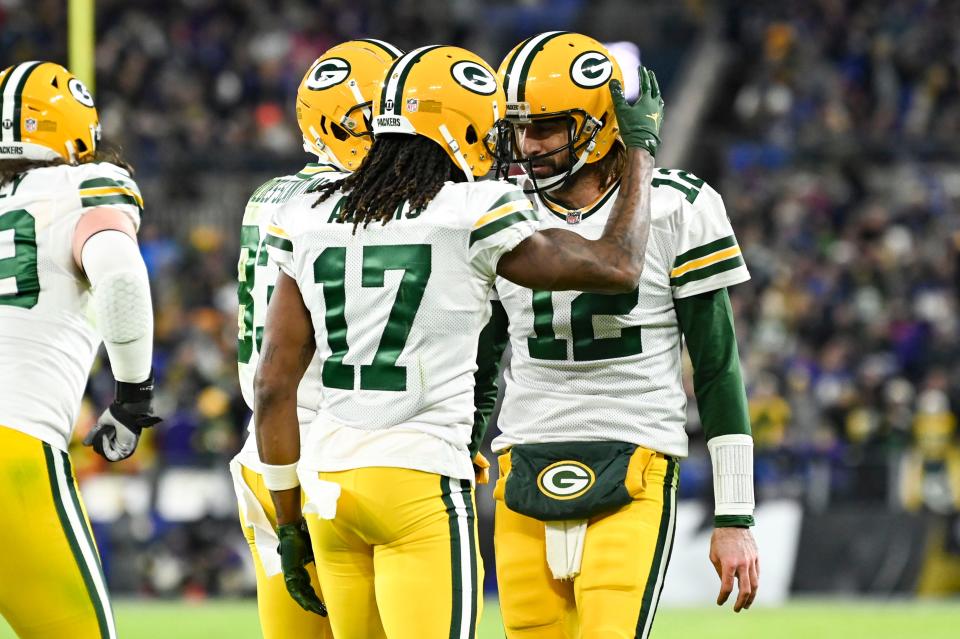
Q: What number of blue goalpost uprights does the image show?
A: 0